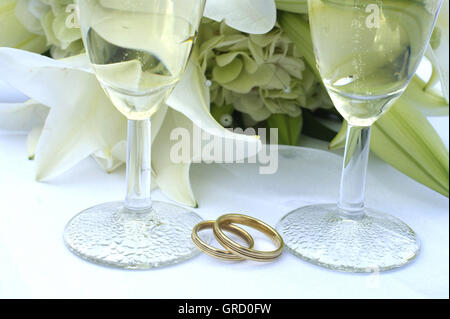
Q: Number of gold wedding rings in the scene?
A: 2